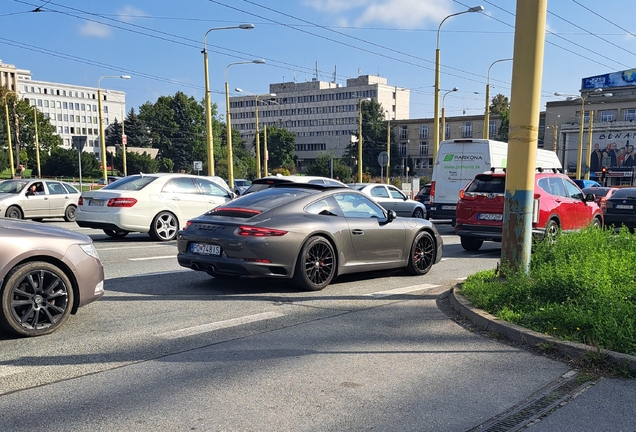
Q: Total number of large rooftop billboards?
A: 1